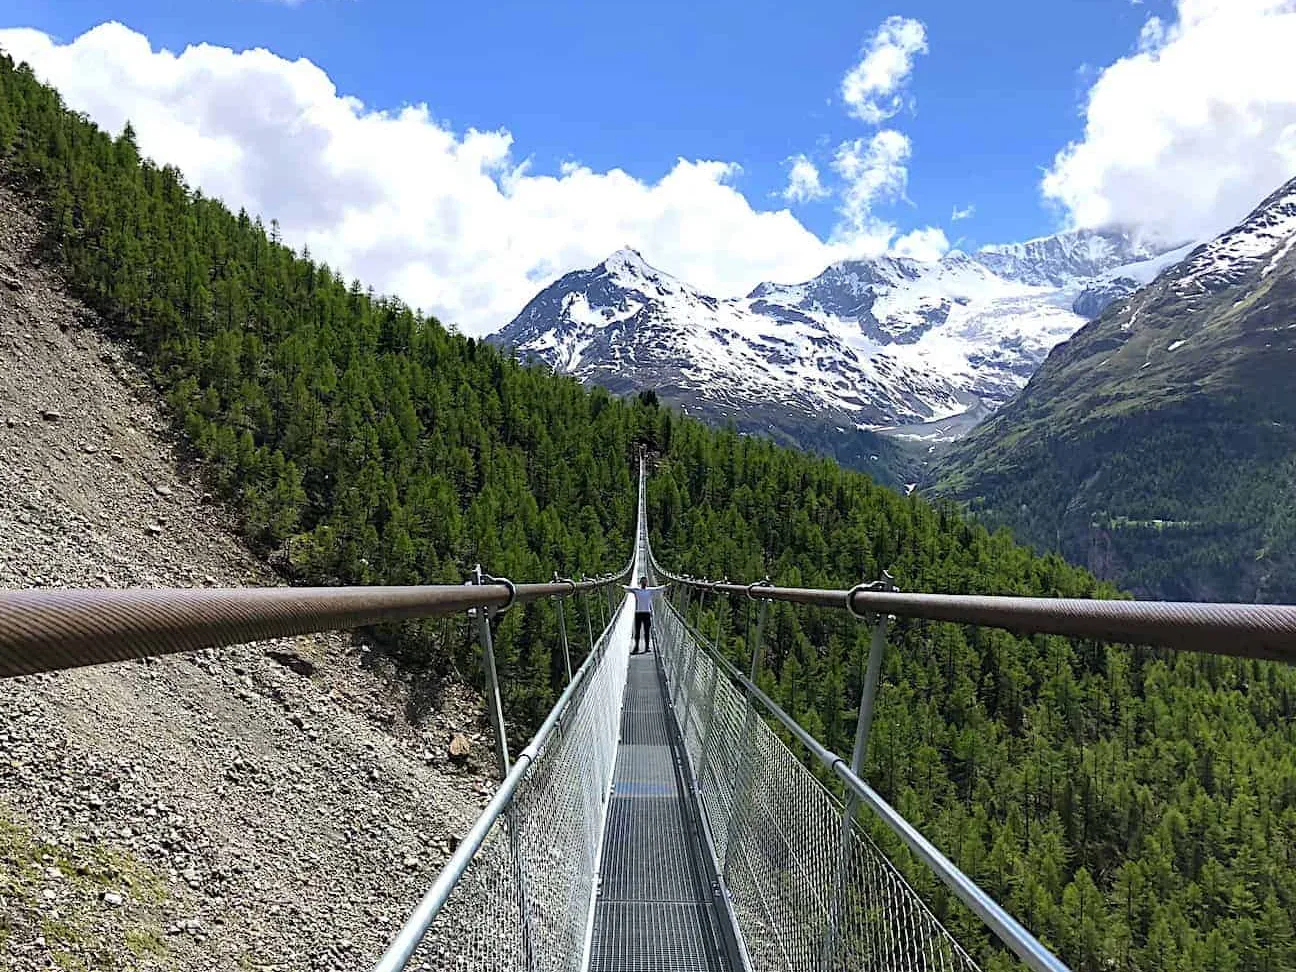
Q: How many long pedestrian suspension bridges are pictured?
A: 1